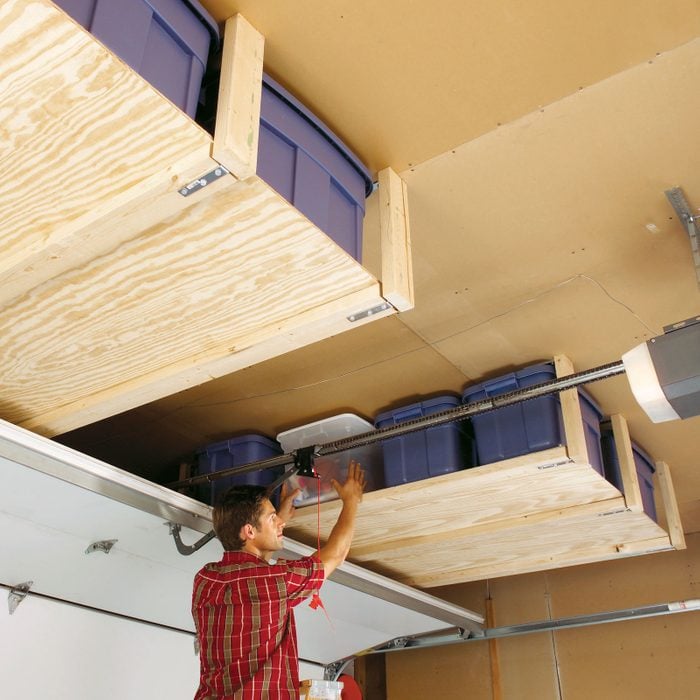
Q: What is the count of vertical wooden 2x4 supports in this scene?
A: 5